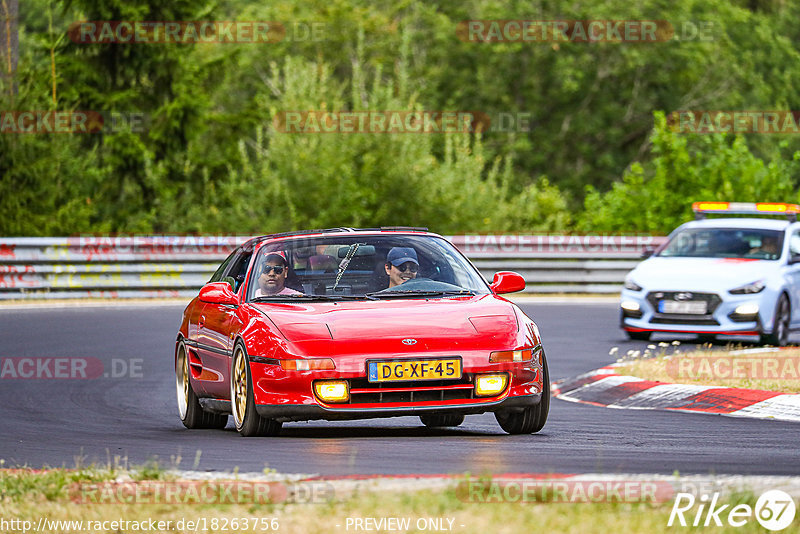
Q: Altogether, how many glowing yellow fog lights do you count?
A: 2